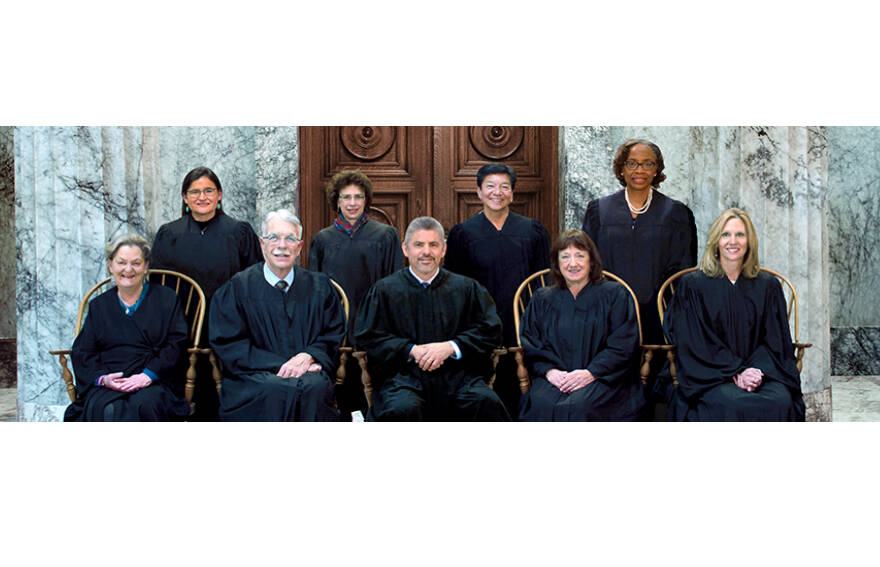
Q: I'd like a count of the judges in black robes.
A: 9